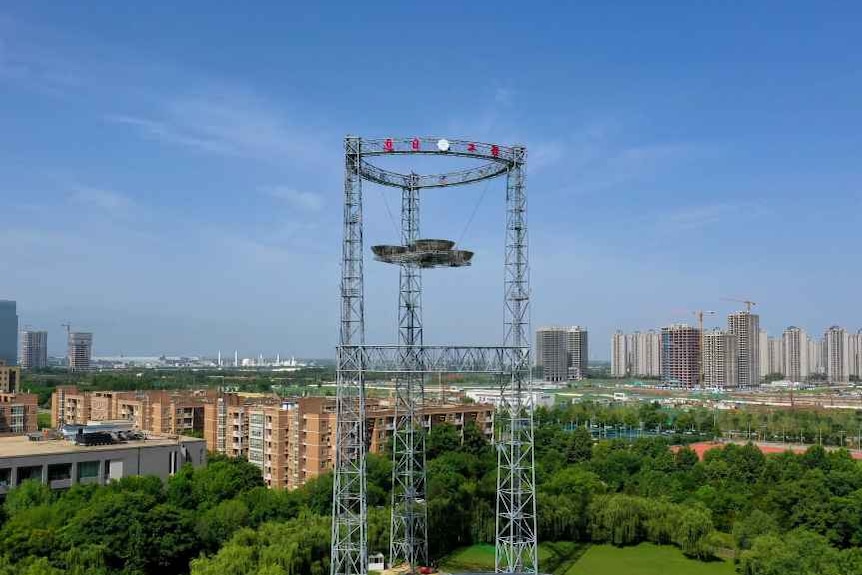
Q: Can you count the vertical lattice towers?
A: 3